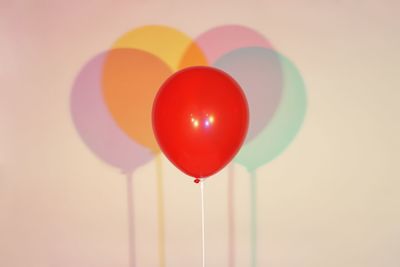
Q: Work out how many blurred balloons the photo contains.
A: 4